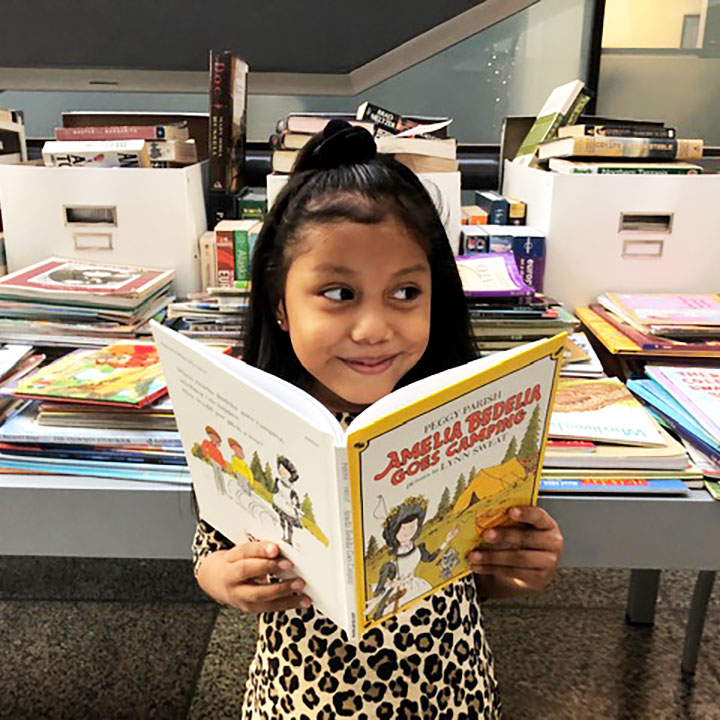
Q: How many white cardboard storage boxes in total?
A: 3